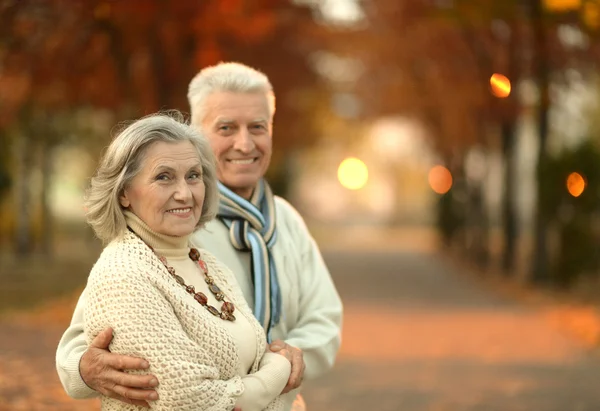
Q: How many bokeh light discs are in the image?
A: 4